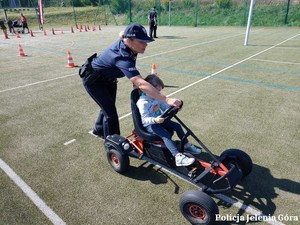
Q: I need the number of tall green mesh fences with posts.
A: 1